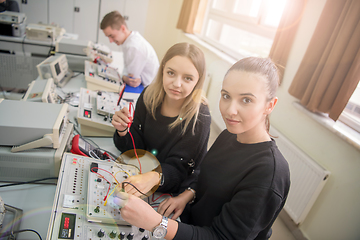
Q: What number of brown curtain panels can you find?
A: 3